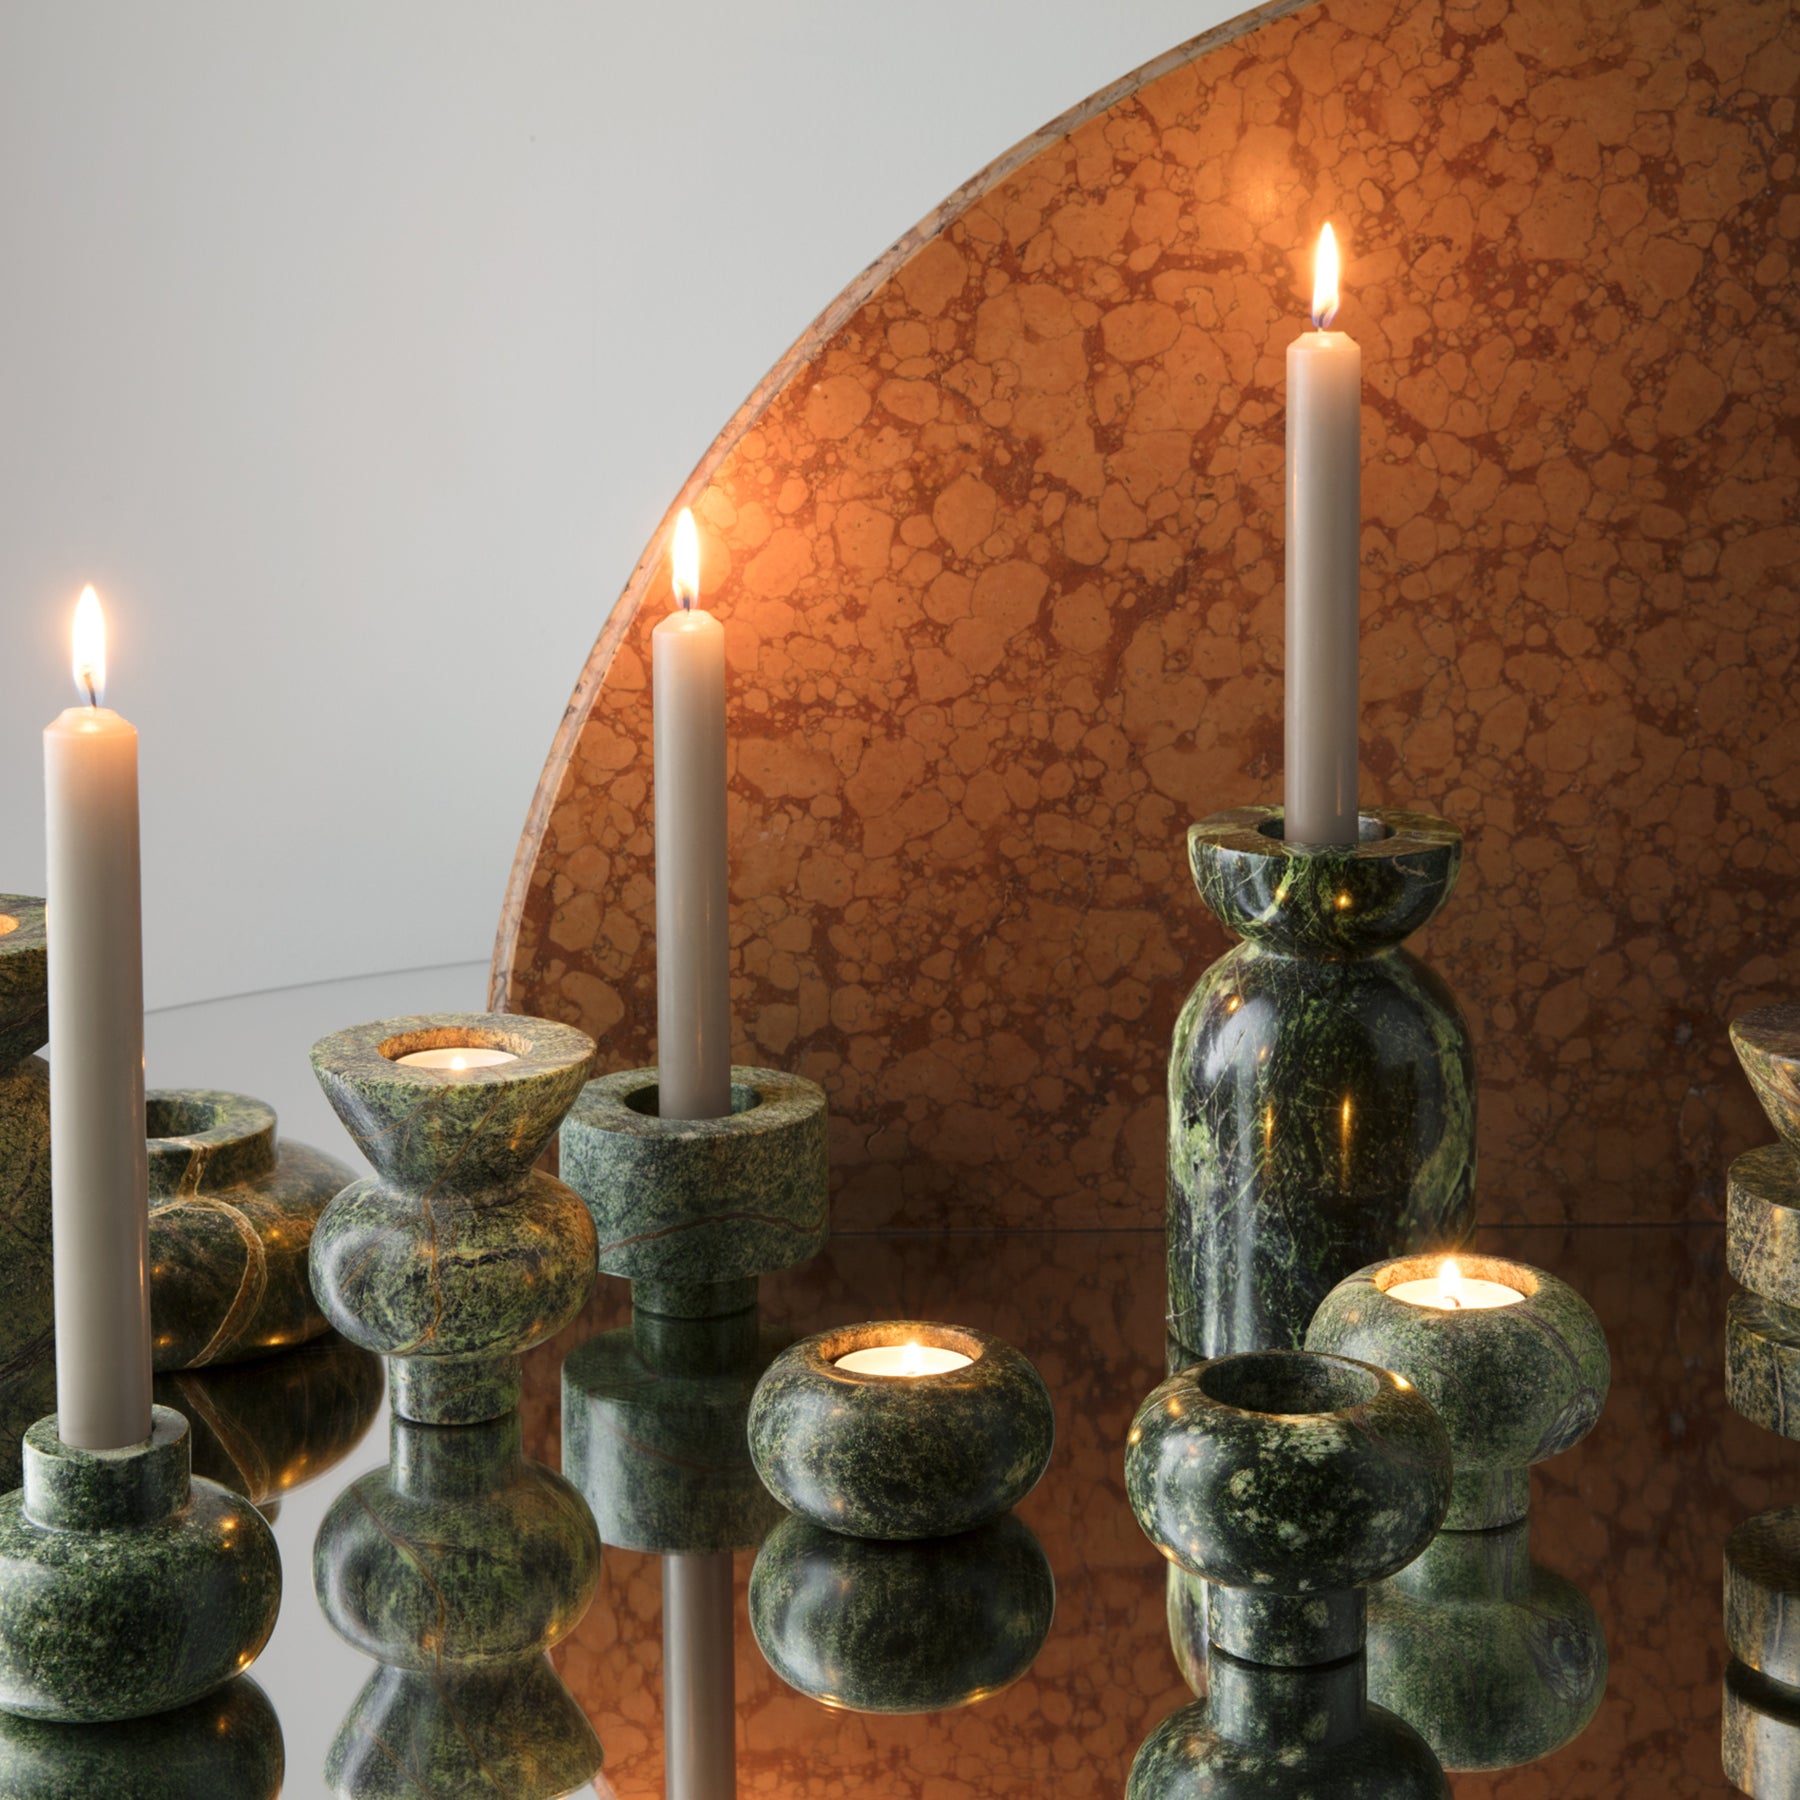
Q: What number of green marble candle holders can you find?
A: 10